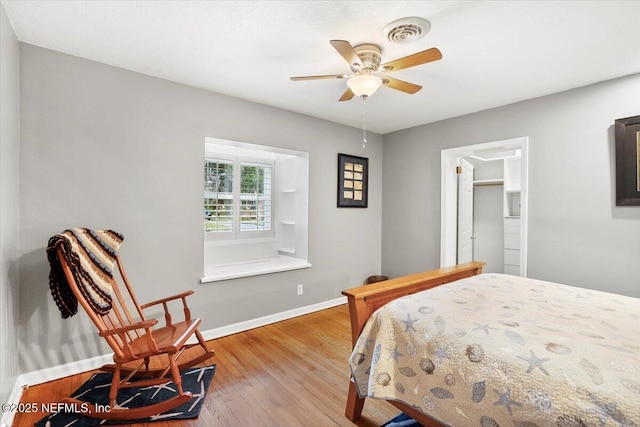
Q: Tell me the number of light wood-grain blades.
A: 5